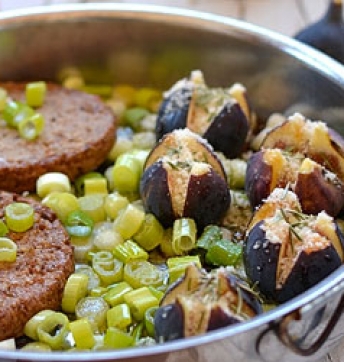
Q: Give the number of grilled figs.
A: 5